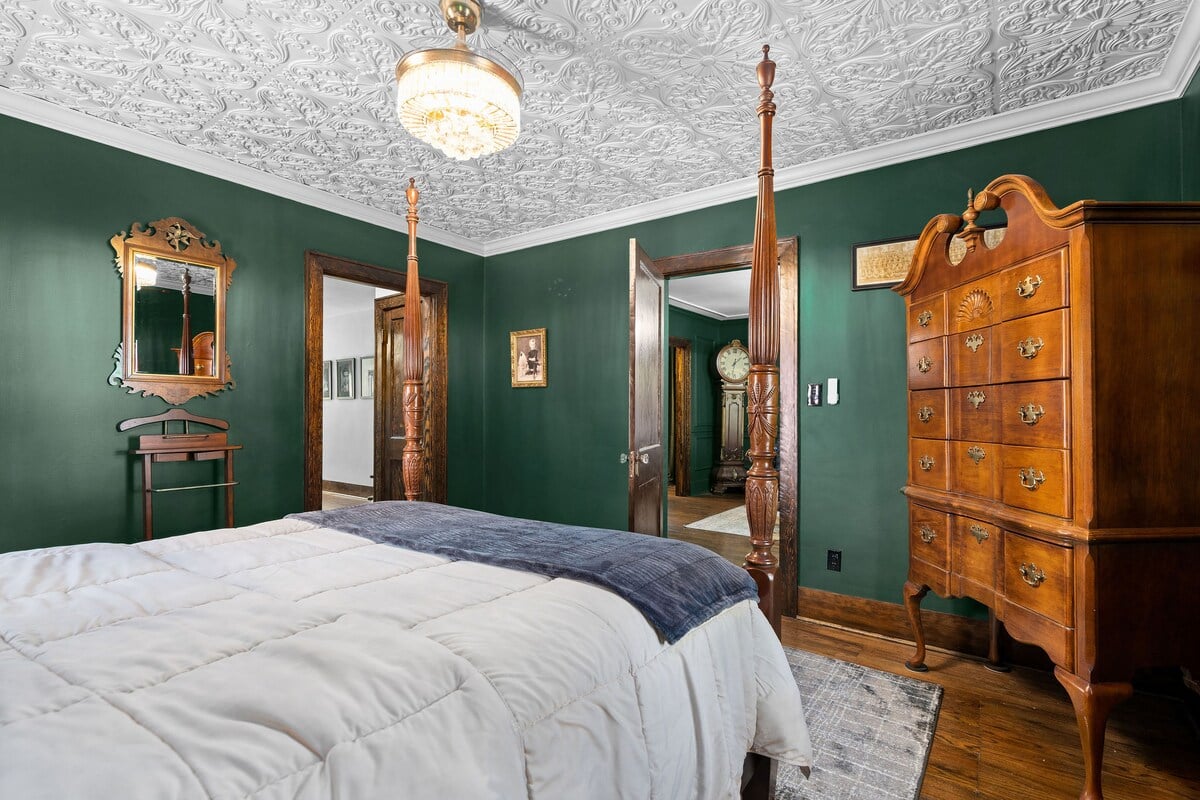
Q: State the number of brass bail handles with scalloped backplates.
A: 10